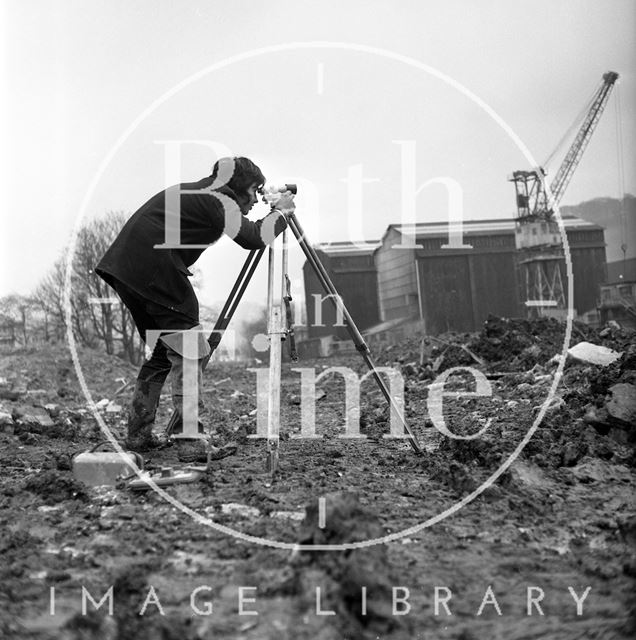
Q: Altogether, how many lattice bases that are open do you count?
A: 1